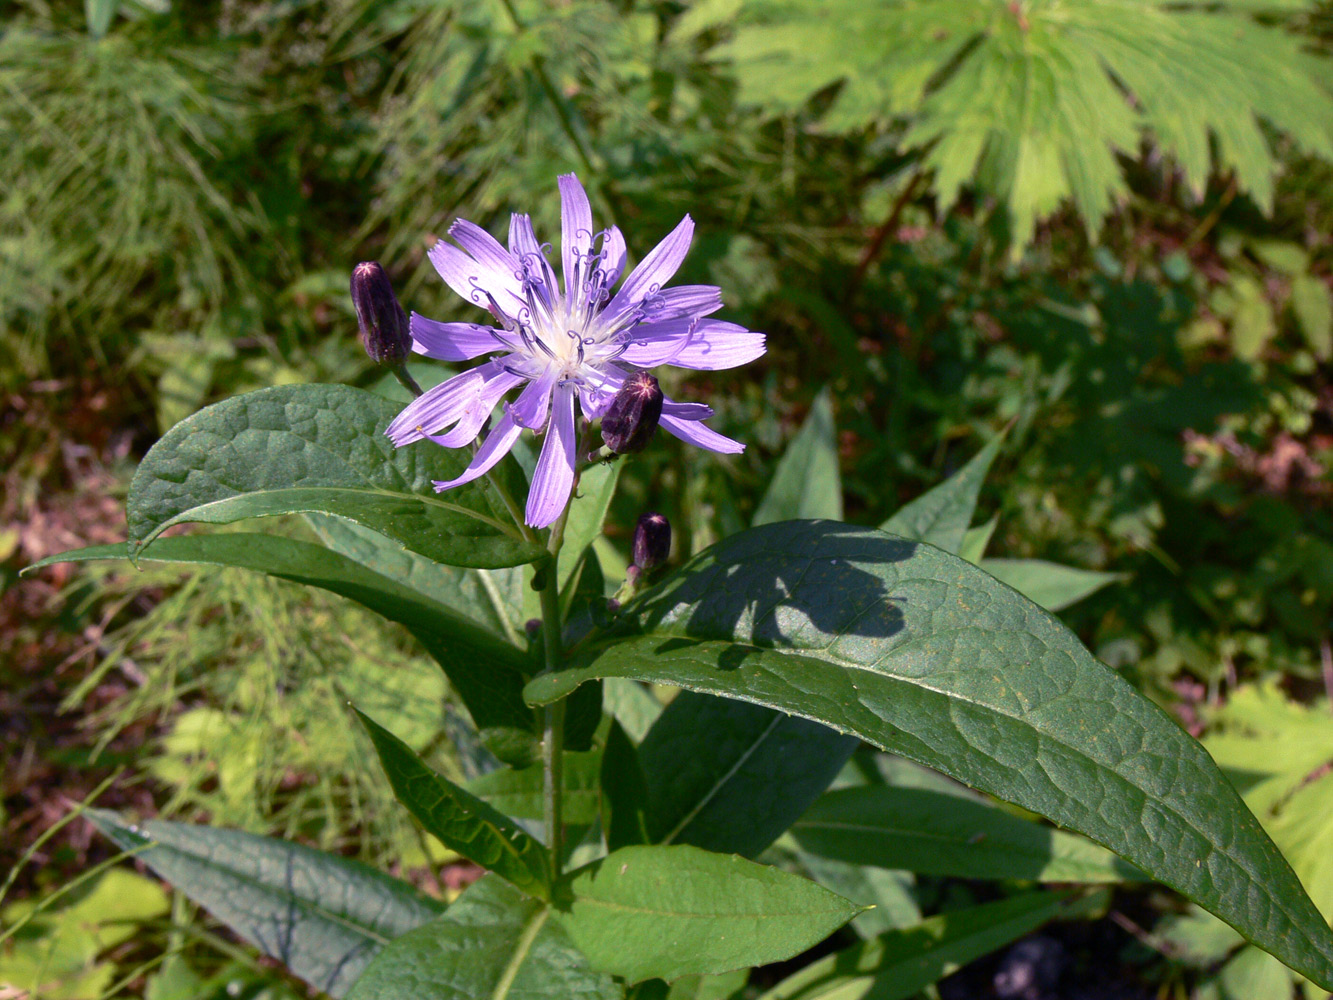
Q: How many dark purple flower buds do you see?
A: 3